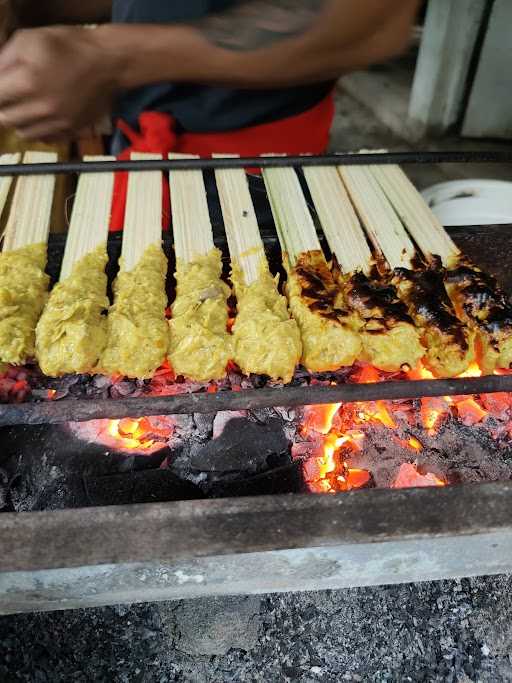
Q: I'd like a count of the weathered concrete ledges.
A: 1